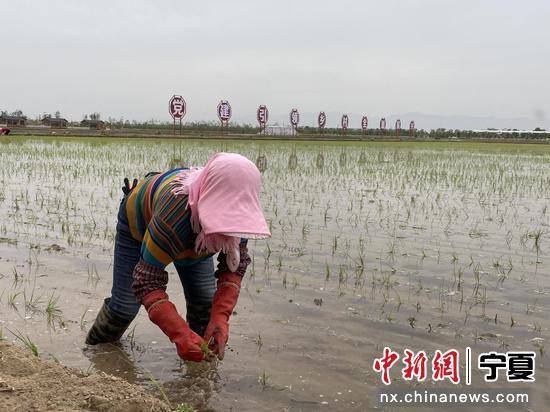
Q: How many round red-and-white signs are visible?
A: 10